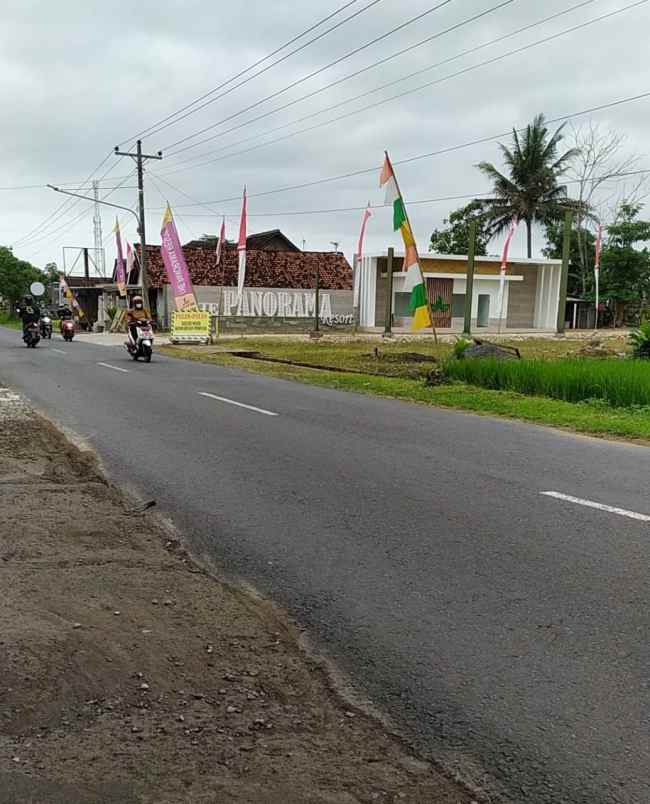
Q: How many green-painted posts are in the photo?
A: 4